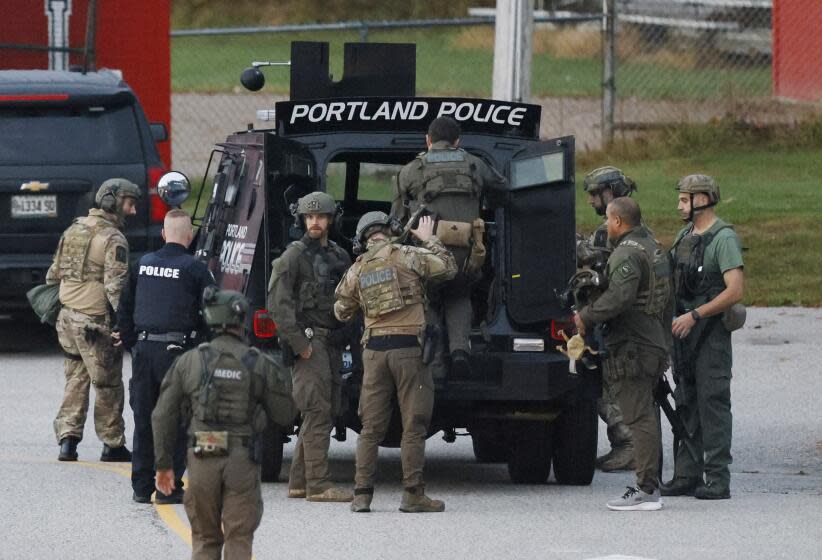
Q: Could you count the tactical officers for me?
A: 8